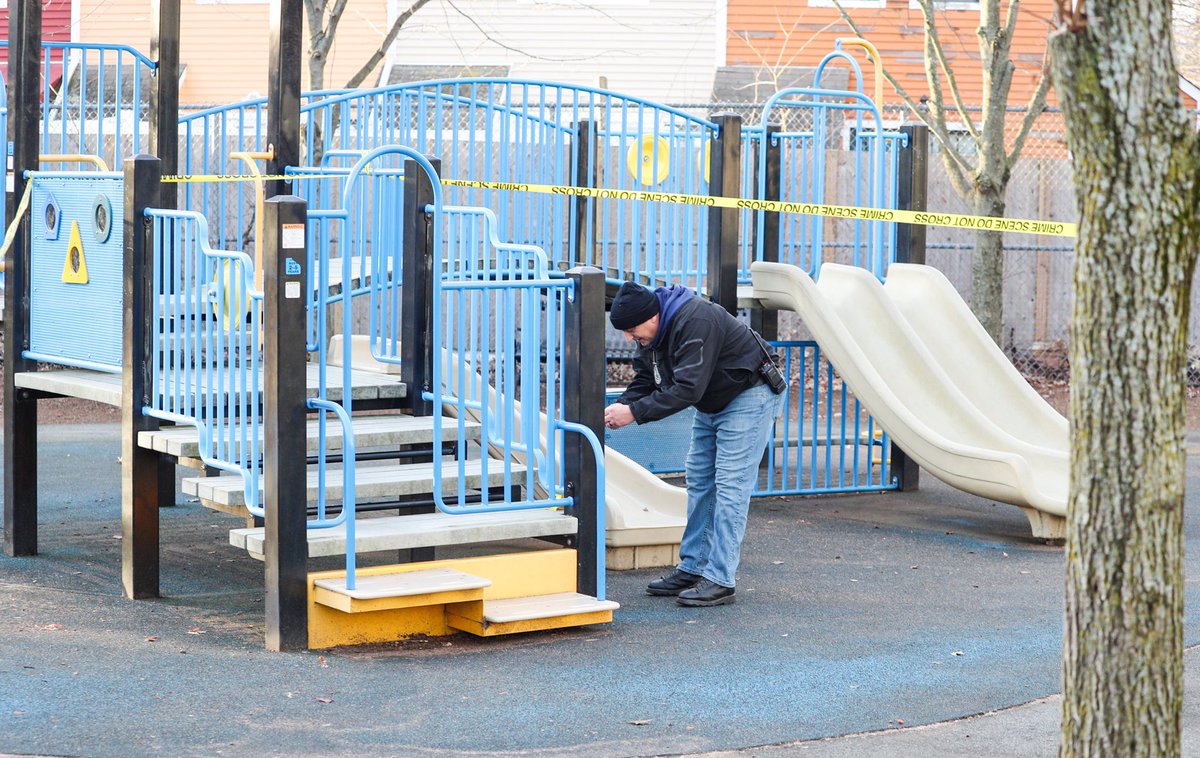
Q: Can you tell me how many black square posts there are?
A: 11